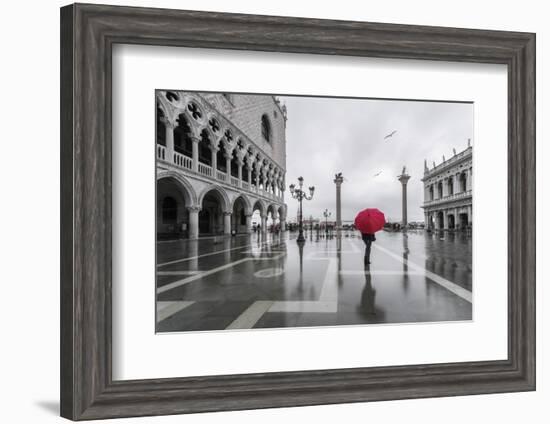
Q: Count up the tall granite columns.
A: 2